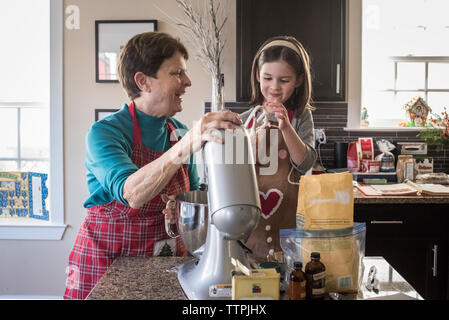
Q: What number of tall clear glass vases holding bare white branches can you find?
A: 1